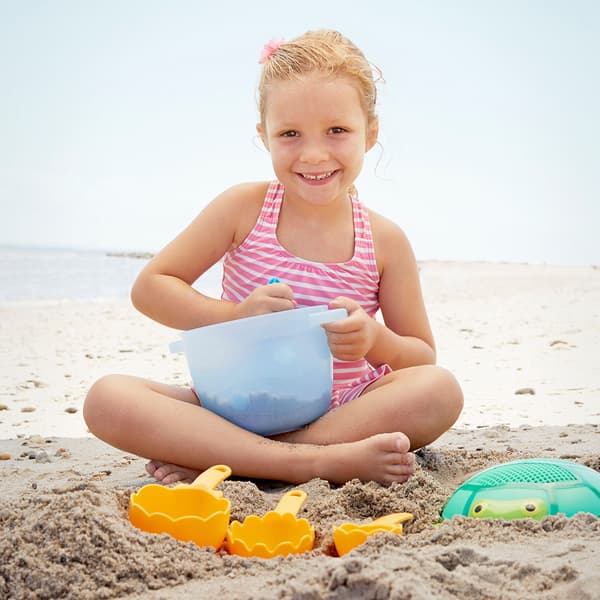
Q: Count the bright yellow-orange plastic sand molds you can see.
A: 3